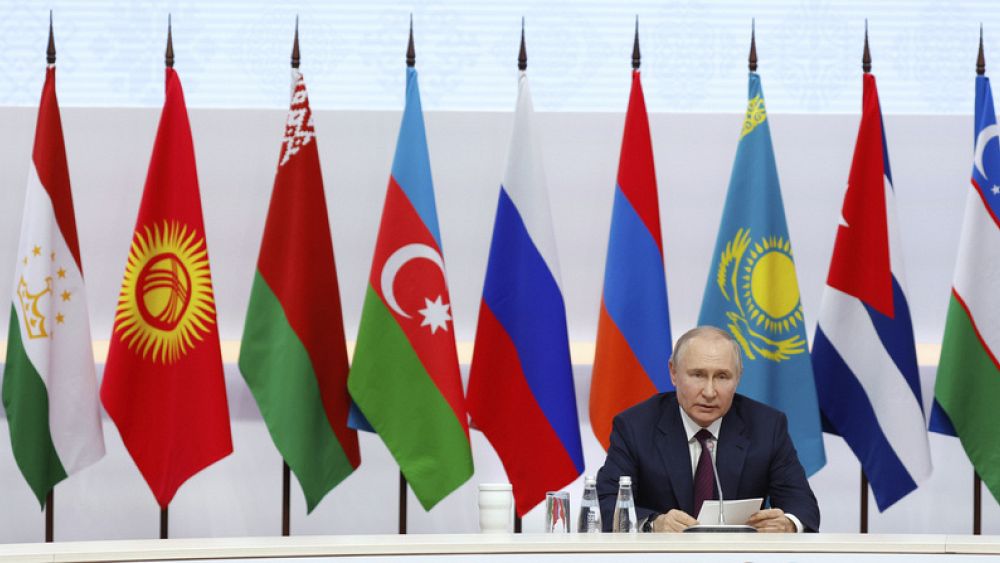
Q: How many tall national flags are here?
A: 9